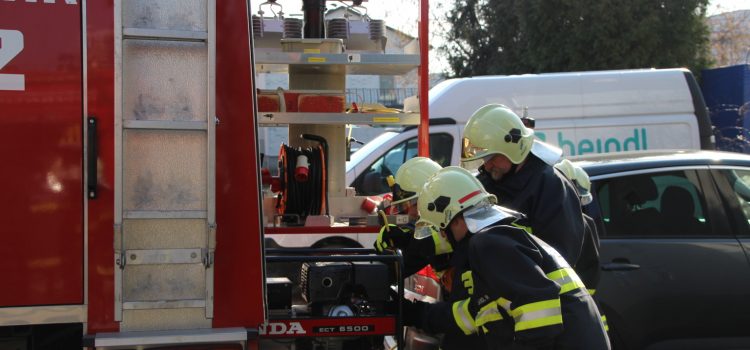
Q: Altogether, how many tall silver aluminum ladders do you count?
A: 1